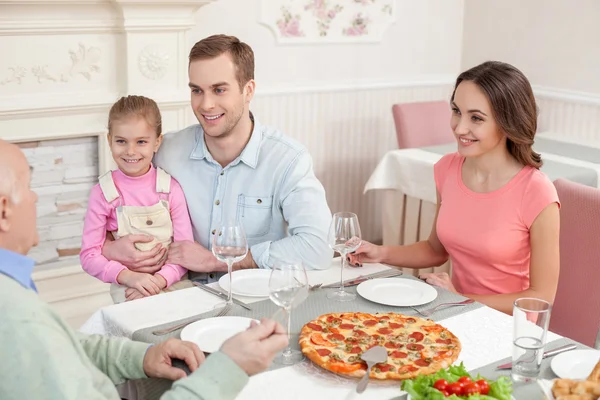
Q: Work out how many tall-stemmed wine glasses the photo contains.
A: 3